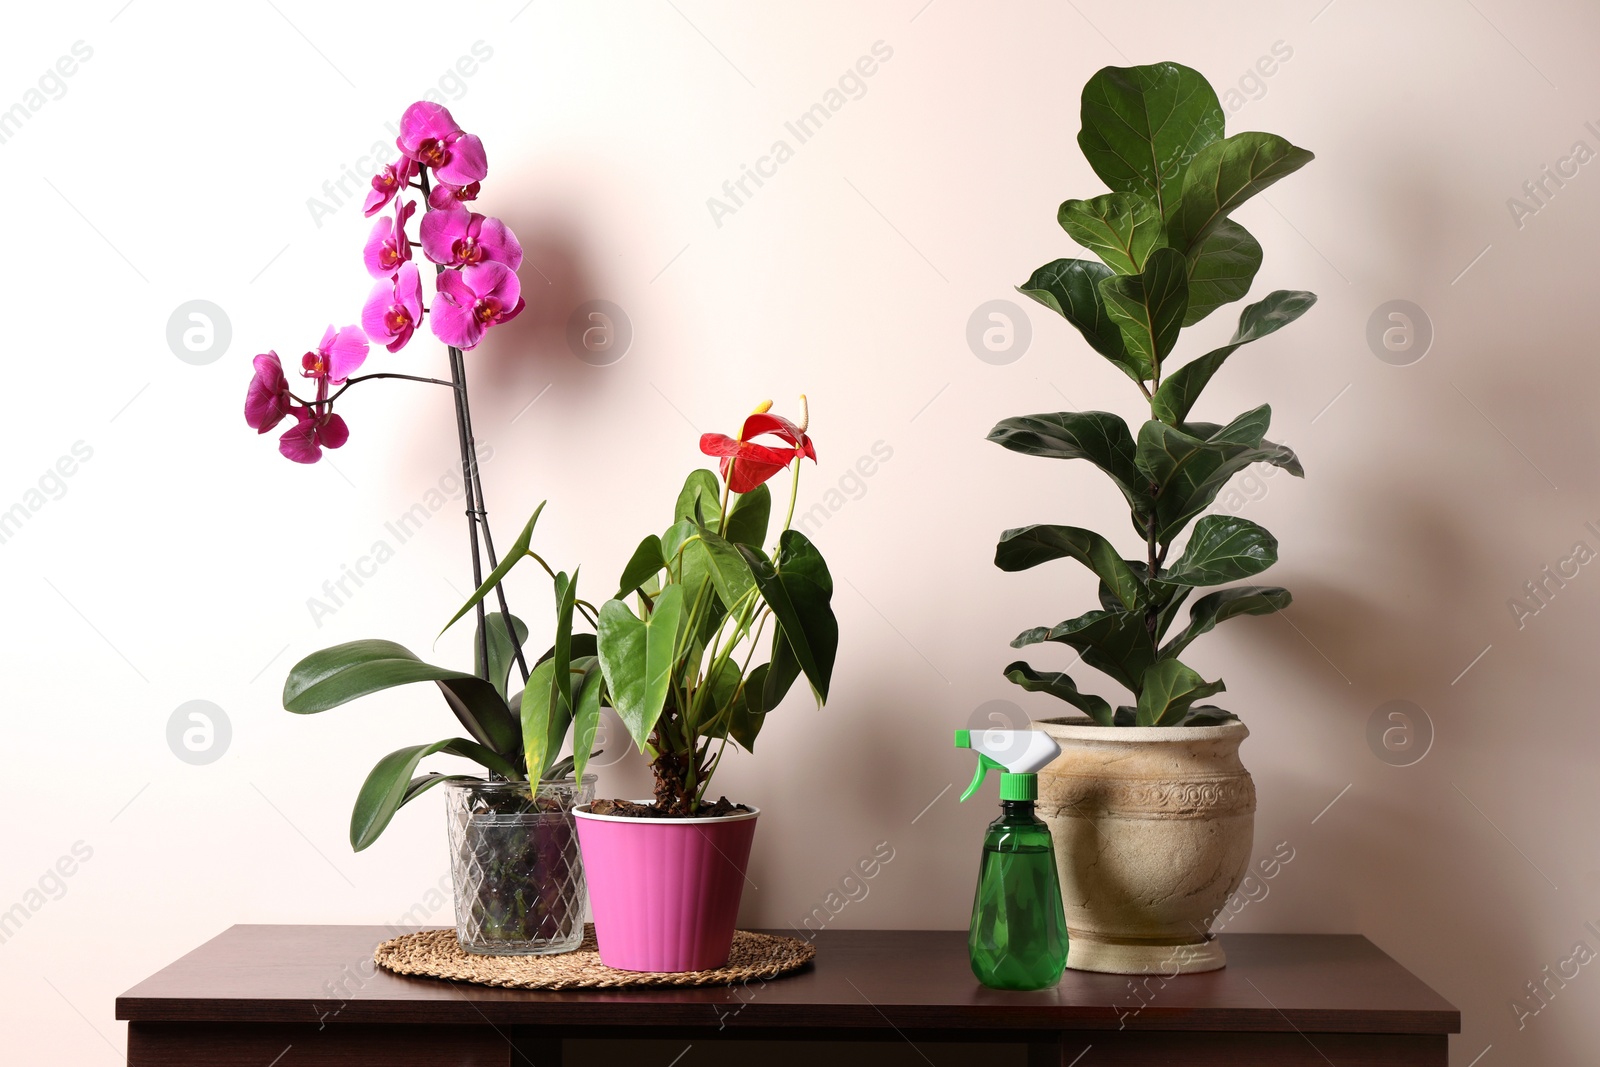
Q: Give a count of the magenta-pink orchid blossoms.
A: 10